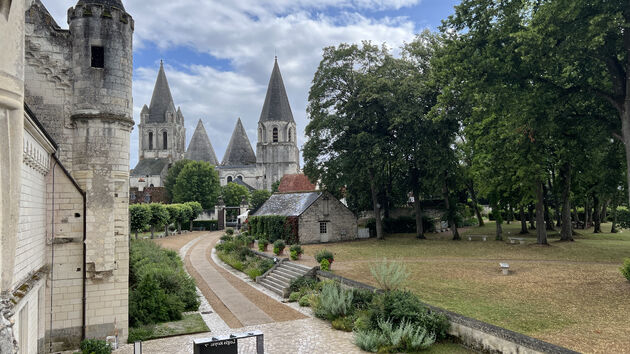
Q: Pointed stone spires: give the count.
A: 4